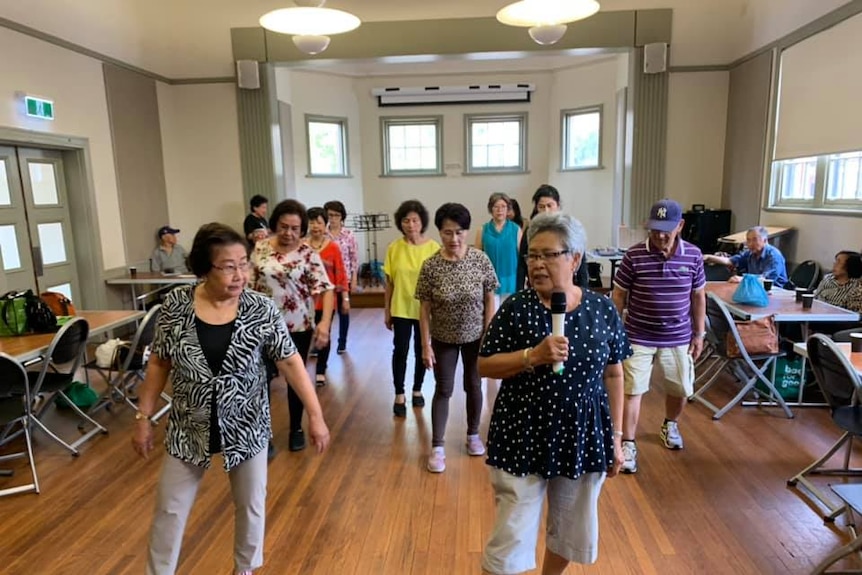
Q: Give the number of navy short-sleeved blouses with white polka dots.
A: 1